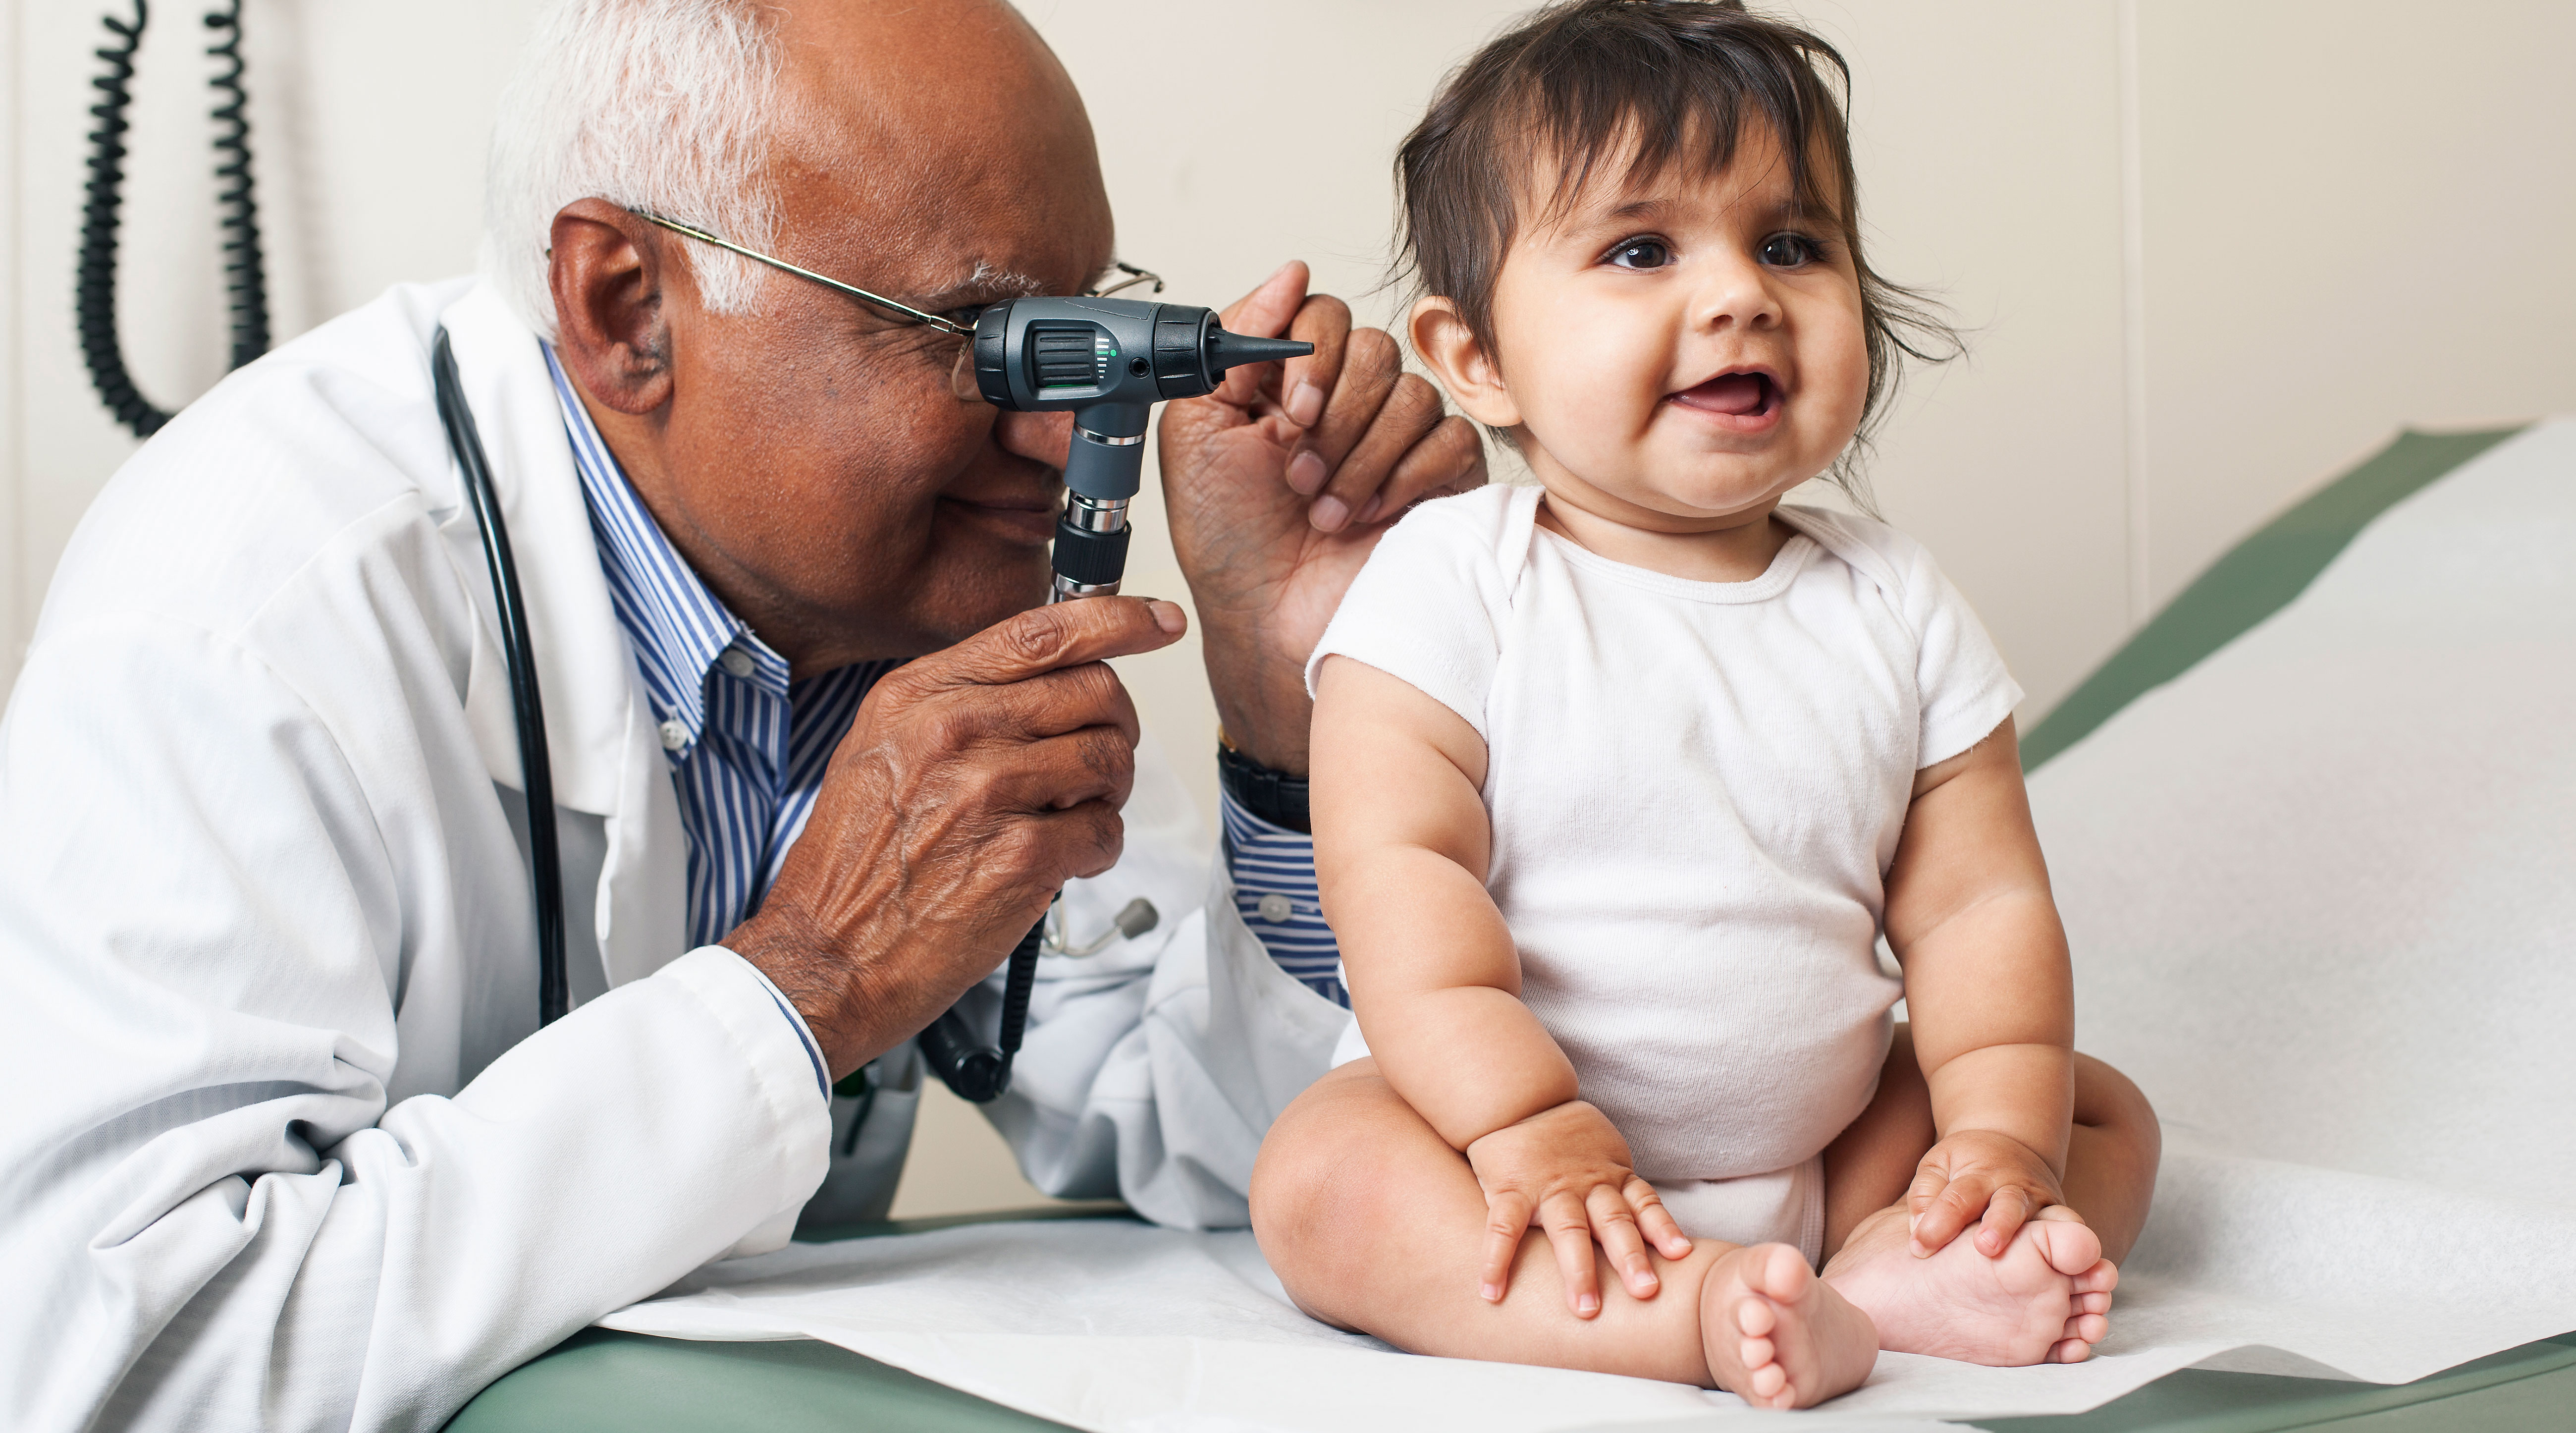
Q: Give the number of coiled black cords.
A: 2